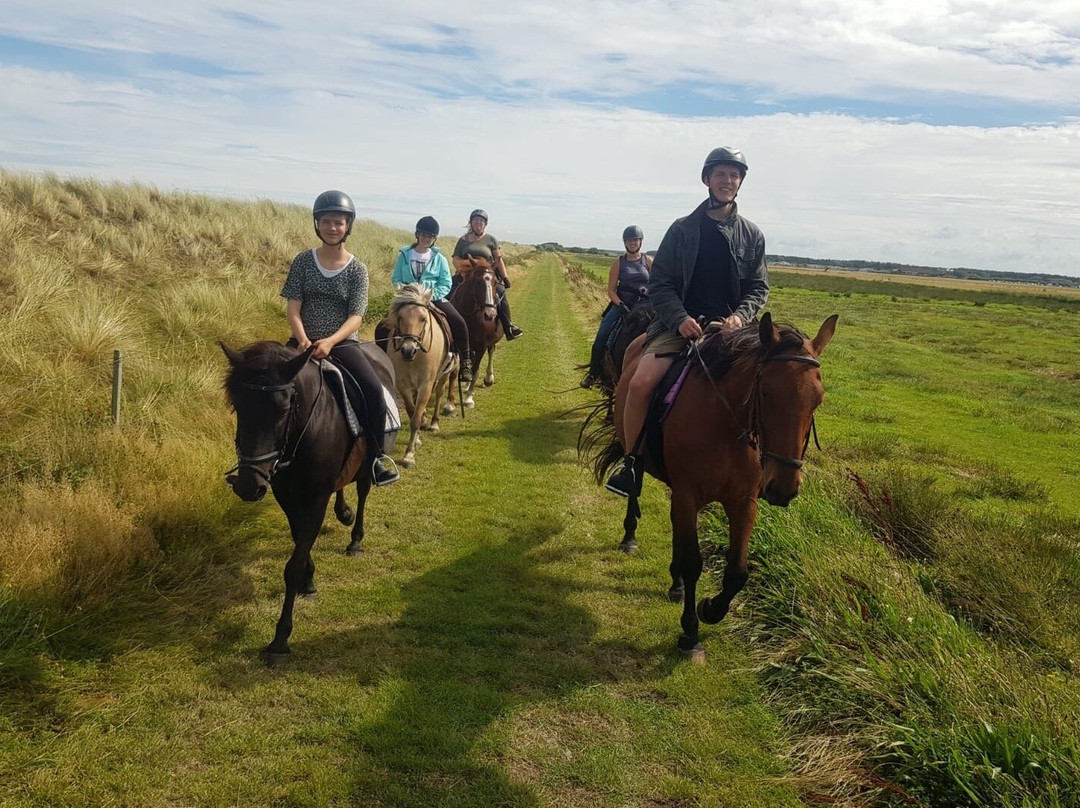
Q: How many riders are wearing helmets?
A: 5